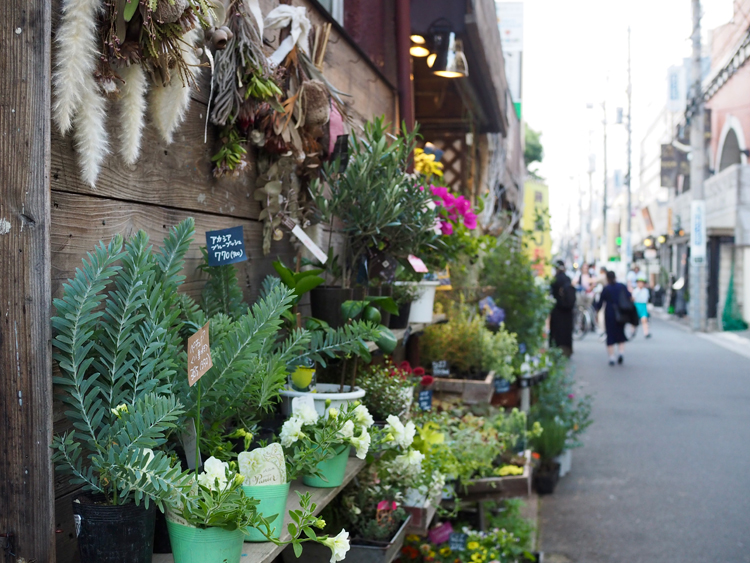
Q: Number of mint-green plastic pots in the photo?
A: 3